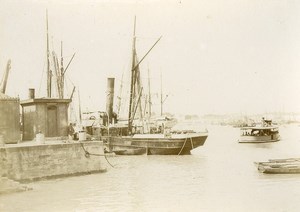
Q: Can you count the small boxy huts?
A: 2